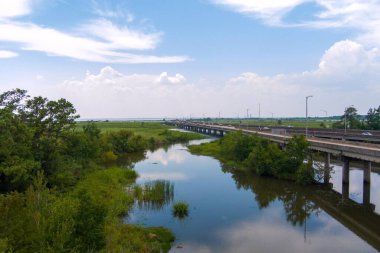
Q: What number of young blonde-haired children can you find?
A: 0